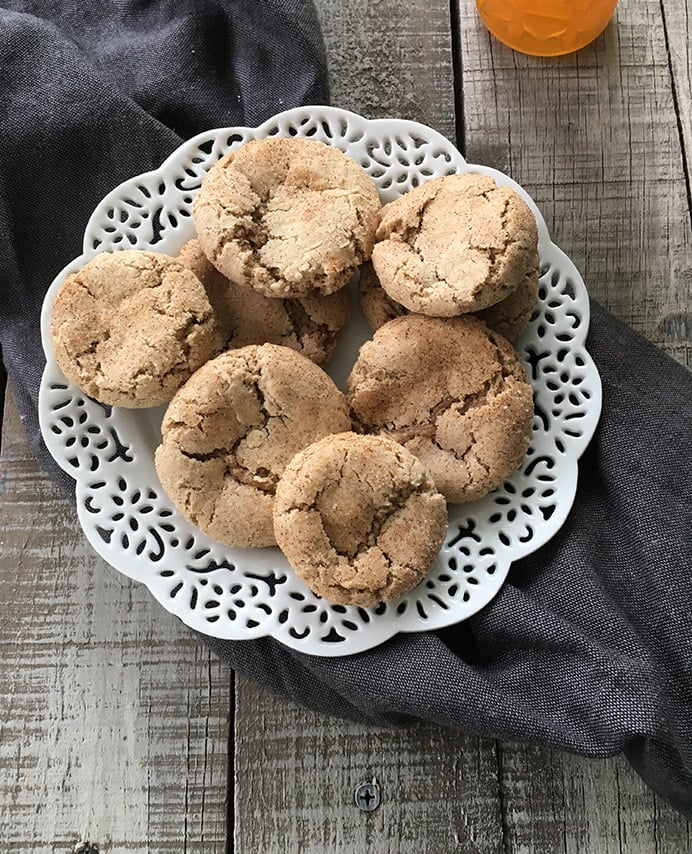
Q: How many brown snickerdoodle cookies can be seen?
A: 8